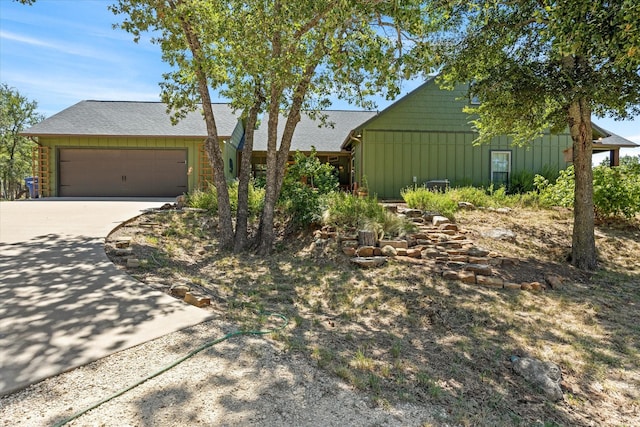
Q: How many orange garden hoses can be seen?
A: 0